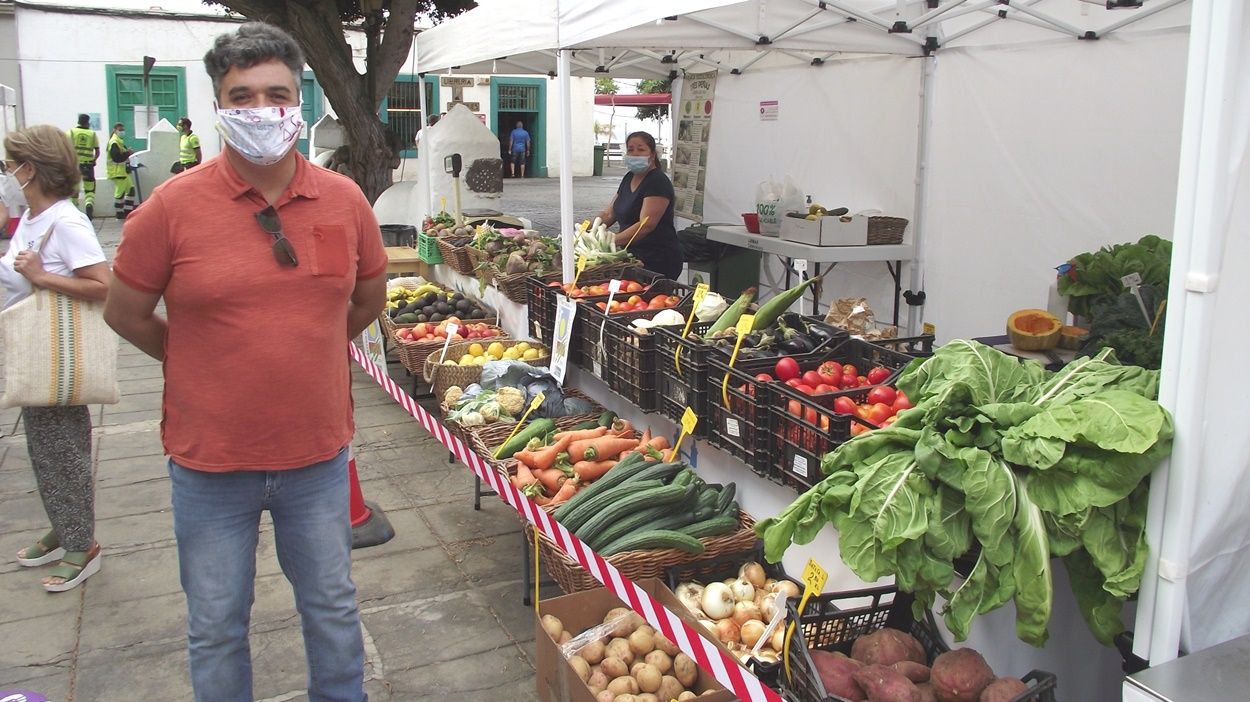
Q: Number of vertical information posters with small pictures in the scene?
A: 1